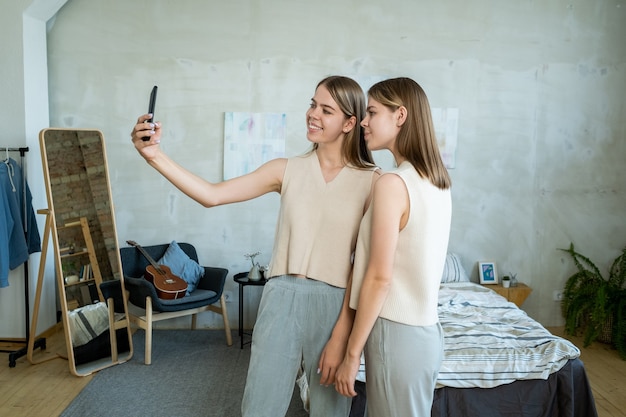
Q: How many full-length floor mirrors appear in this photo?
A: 1